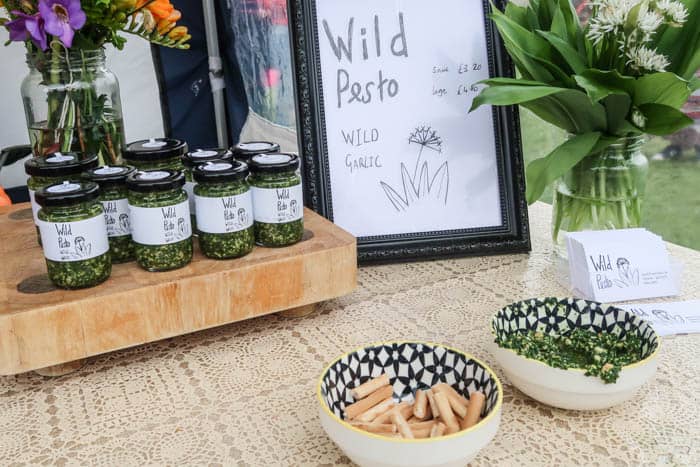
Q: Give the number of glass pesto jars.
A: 9